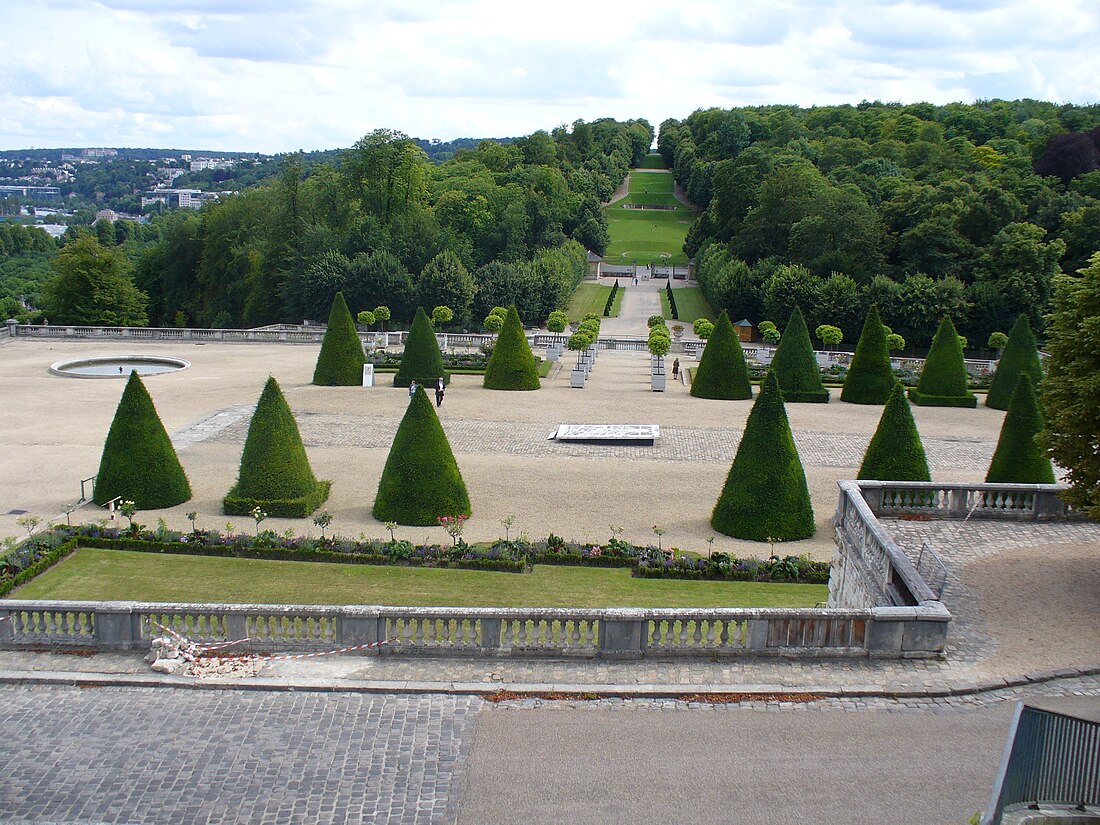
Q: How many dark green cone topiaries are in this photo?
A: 14